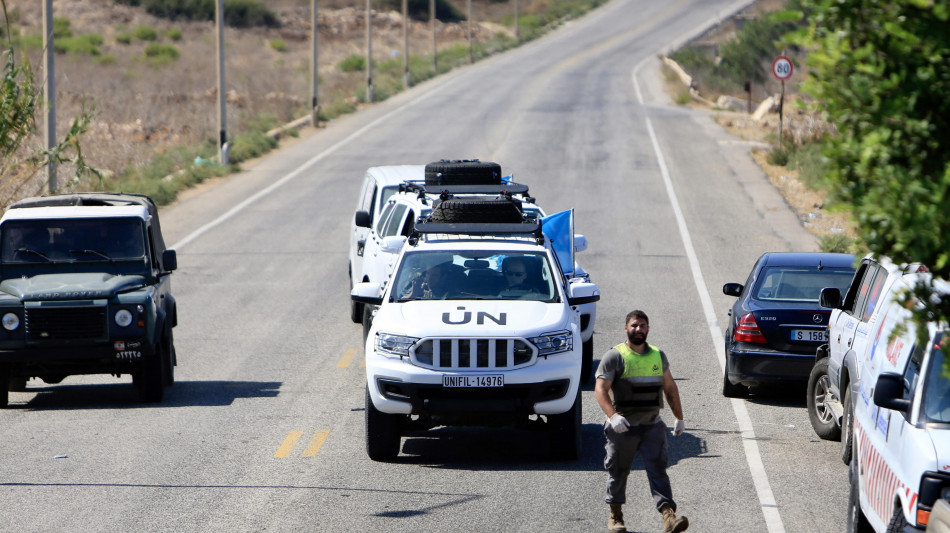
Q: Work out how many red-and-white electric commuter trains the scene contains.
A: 0